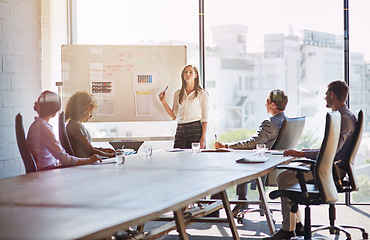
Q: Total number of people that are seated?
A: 4